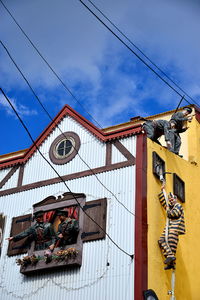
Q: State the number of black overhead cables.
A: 5